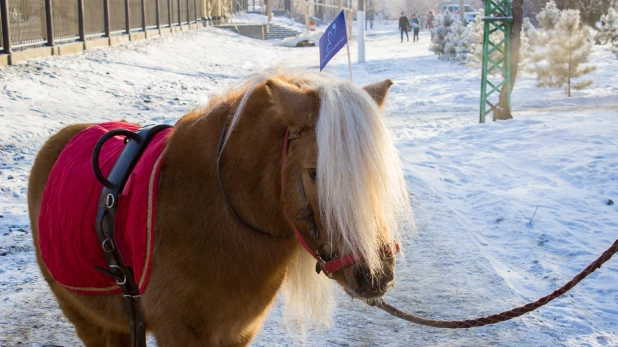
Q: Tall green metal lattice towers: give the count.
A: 1